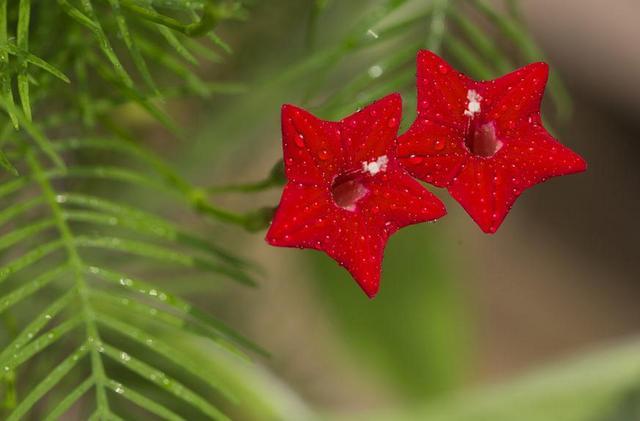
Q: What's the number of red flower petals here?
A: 10